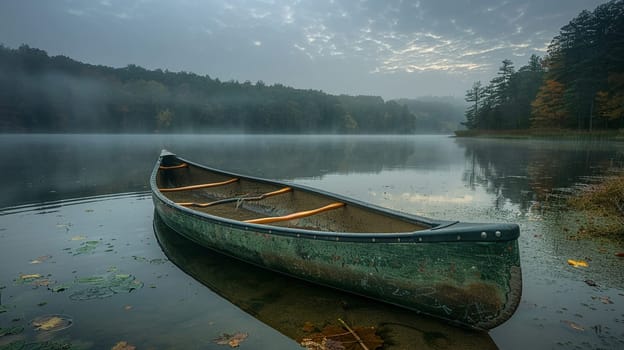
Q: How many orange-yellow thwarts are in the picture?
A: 4